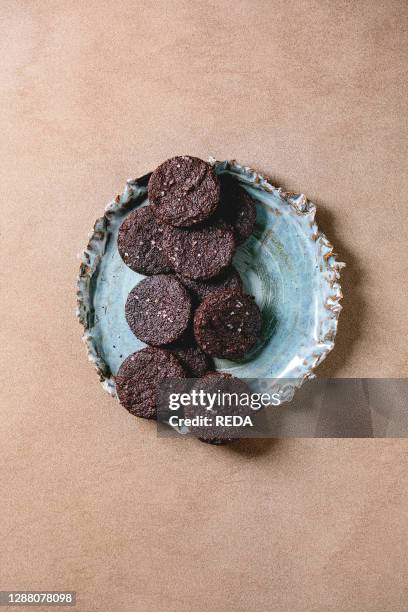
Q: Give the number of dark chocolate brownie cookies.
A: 10